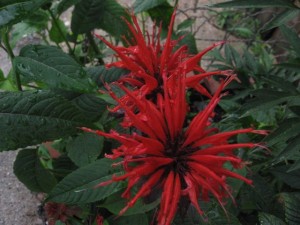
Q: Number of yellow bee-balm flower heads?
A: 0